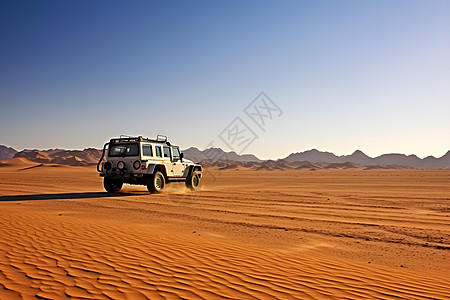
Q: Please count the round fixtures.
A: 3